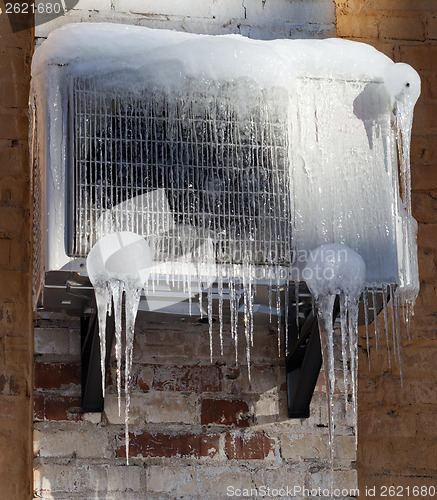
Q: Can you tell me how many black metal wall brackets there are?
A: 2